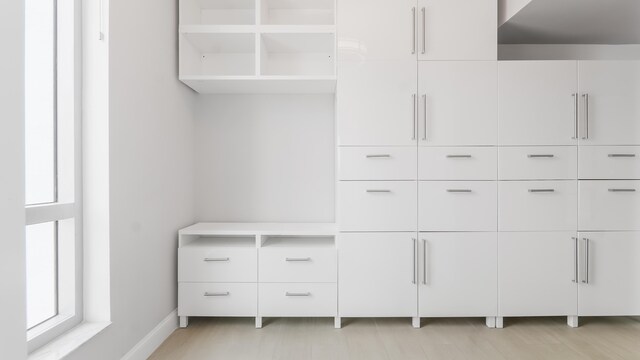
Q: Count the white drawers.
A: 12